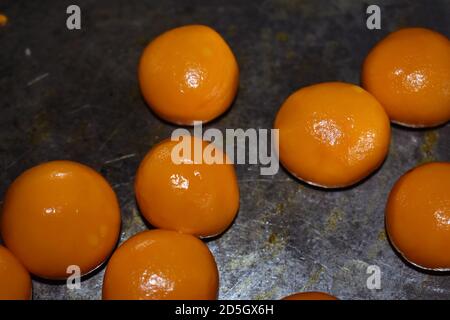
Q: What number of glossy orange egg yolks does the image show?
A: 9